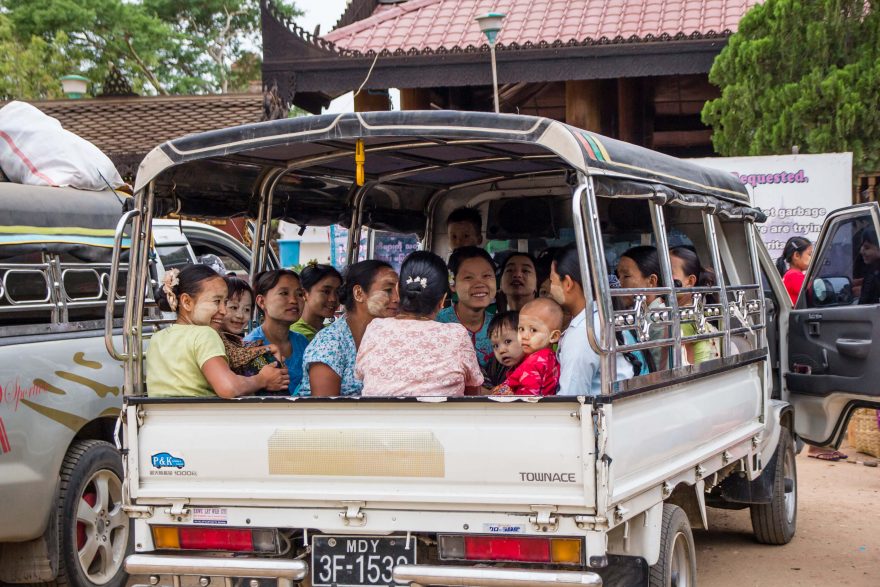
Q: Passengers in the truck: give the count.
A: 15